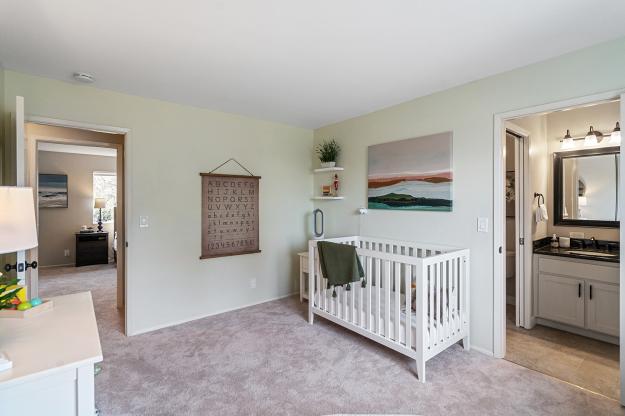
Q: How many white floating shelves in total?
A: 2